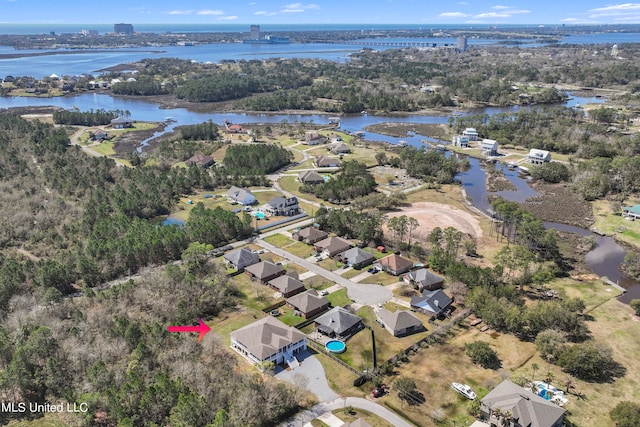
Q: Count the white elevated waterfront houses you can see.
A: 4